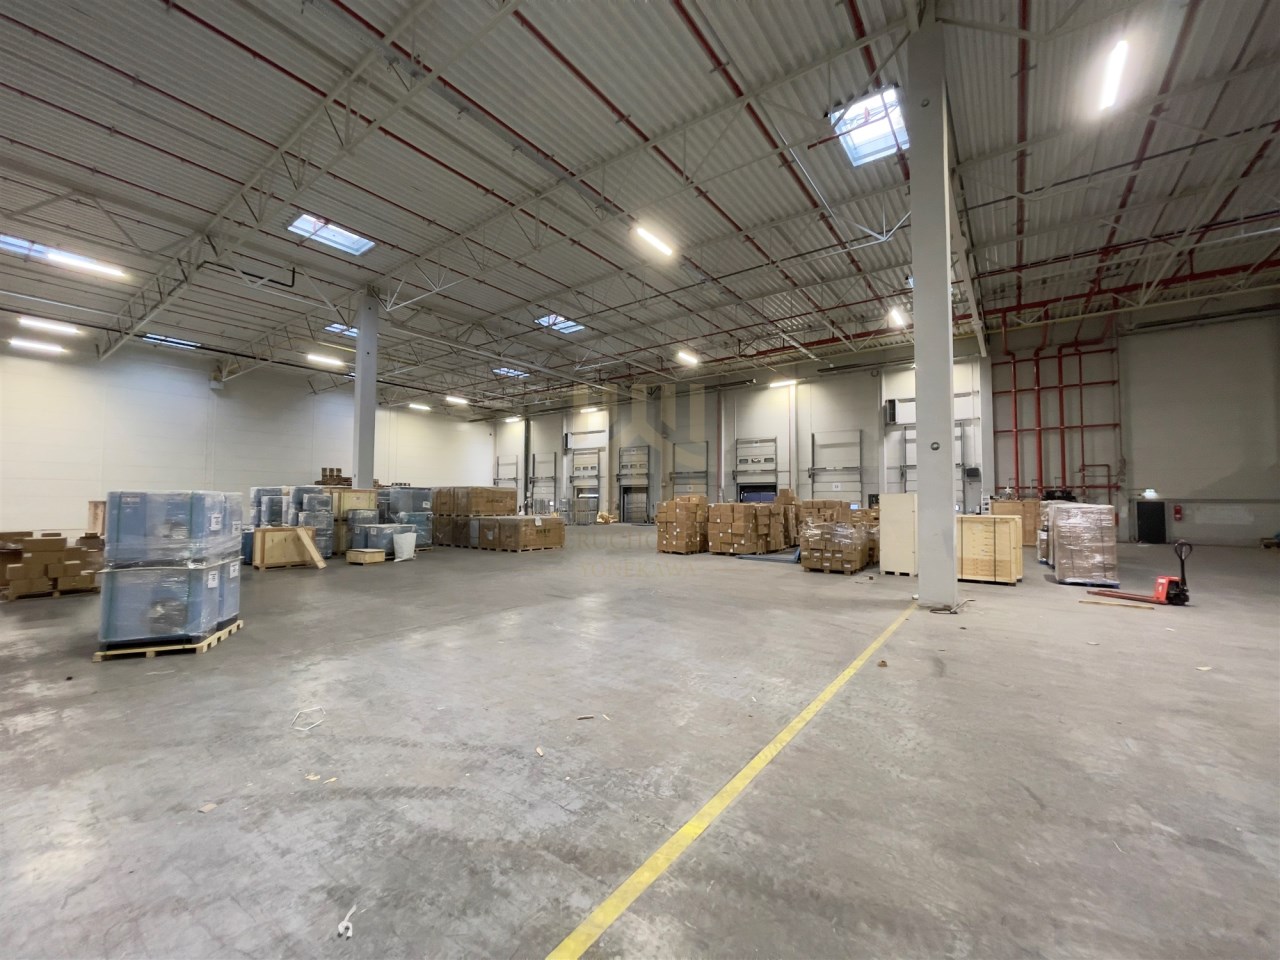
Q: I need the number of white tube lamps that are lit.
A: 13